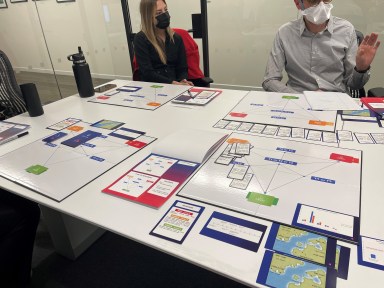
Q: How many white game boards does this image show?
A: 4